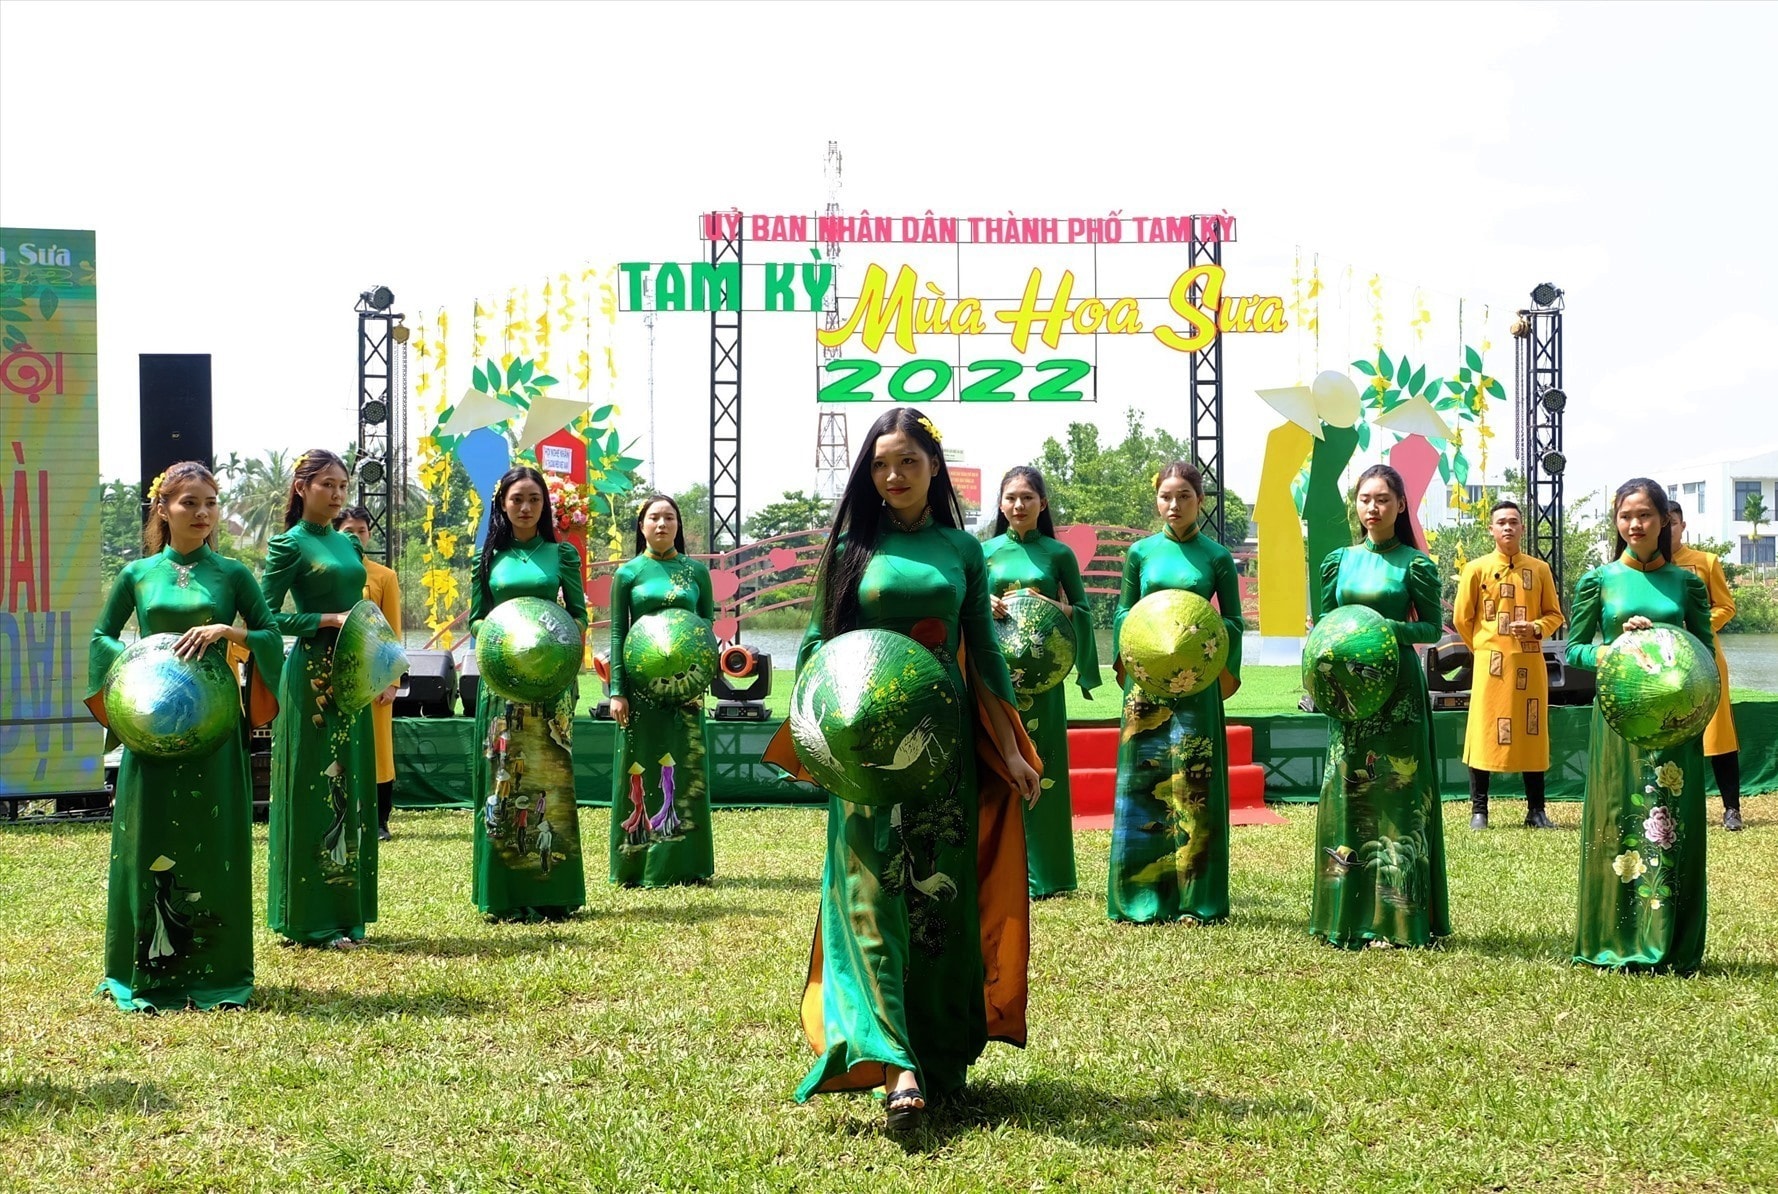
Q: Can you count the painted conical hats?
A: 9